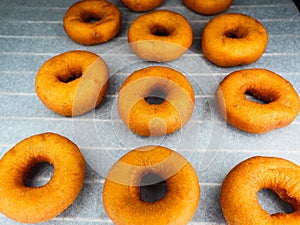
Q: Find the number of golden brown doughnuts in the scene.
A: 11